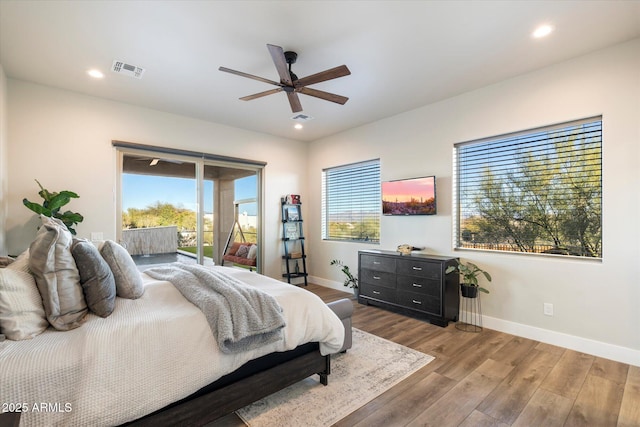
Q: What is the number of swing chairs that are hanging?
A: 1